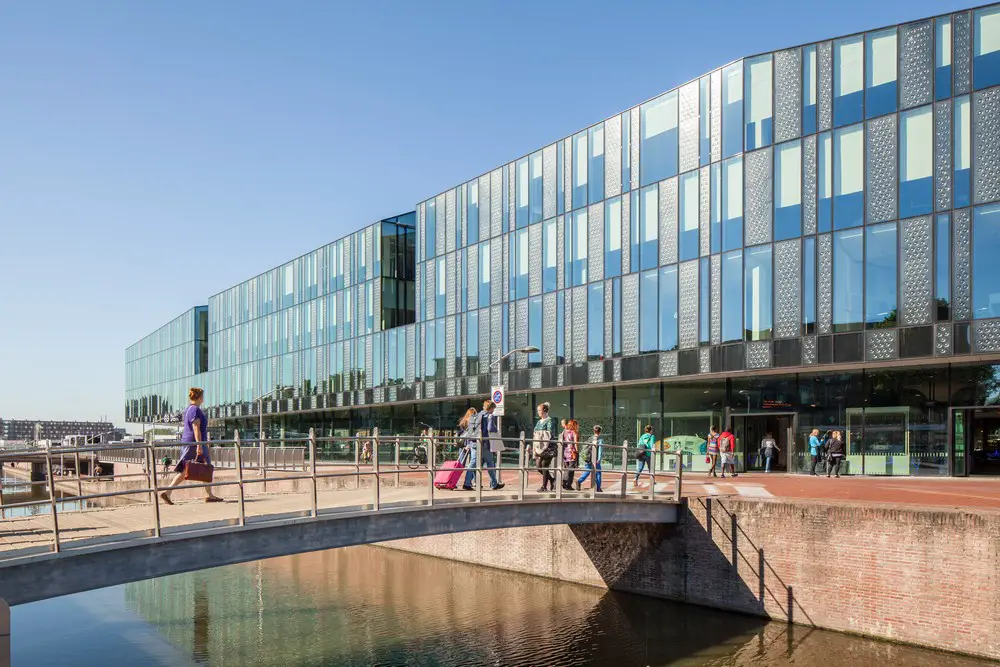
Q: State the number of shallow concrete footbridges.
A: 1